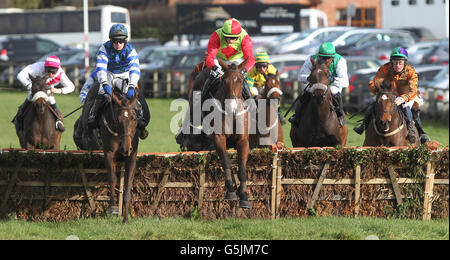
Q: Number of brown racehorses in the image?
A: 6